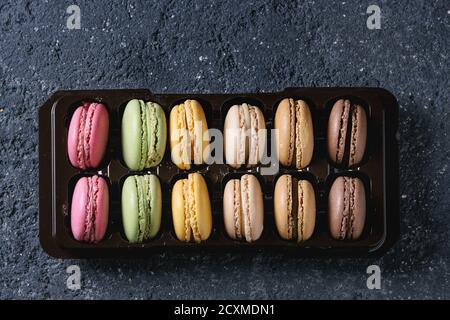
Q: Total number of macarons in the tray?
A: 12